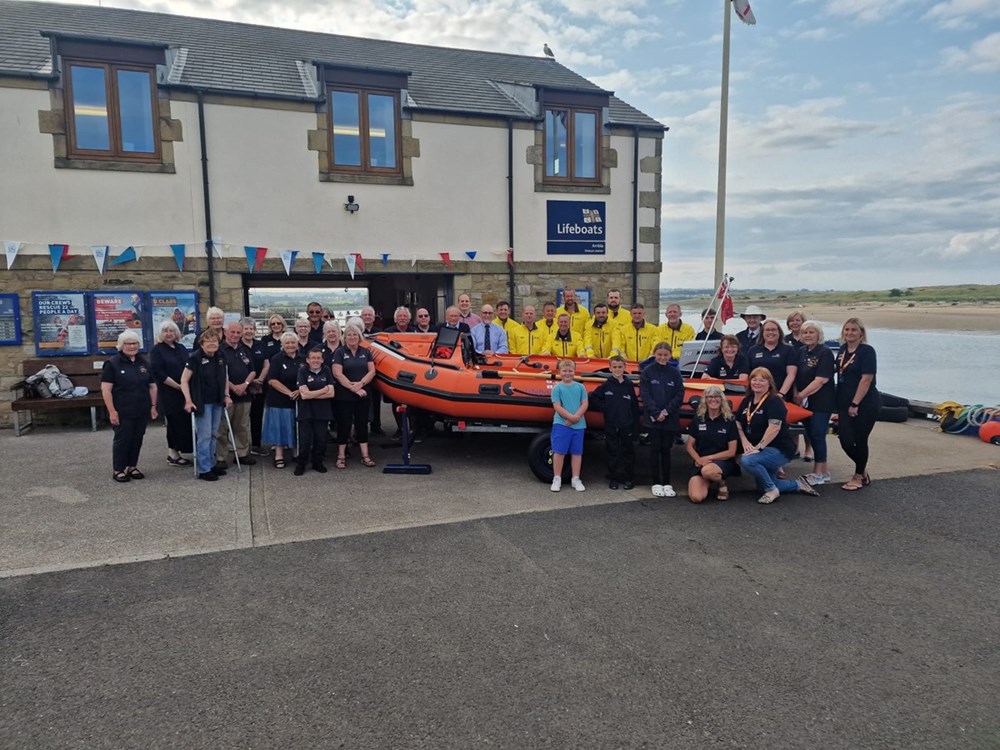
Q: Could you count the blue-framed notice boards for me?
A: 5